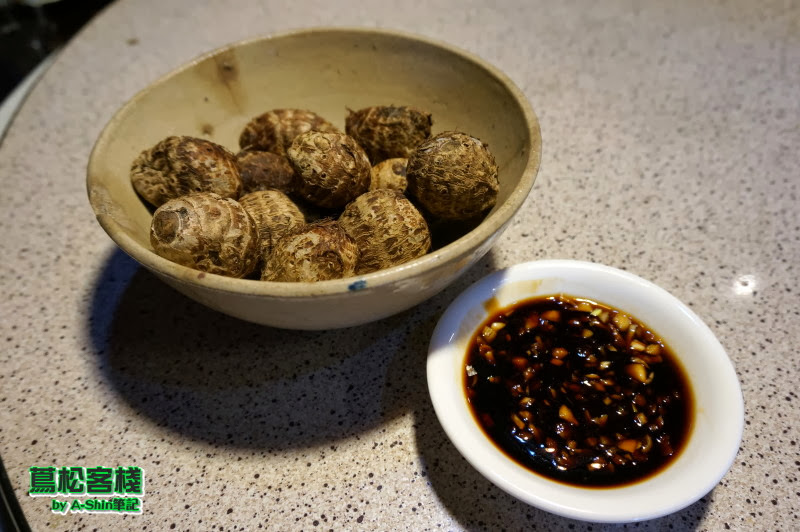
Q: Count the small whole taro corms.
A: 11